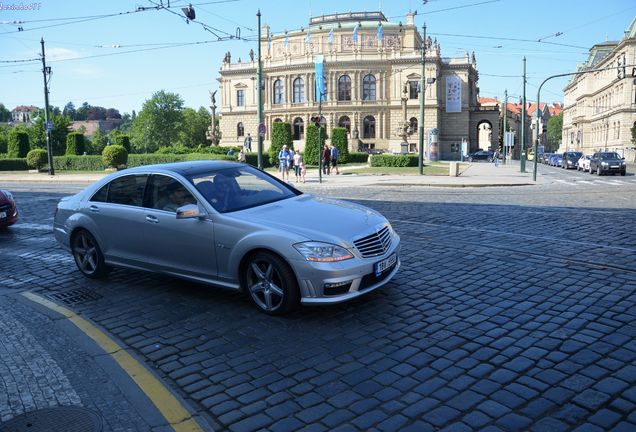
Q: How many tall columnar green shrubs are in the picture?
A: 6